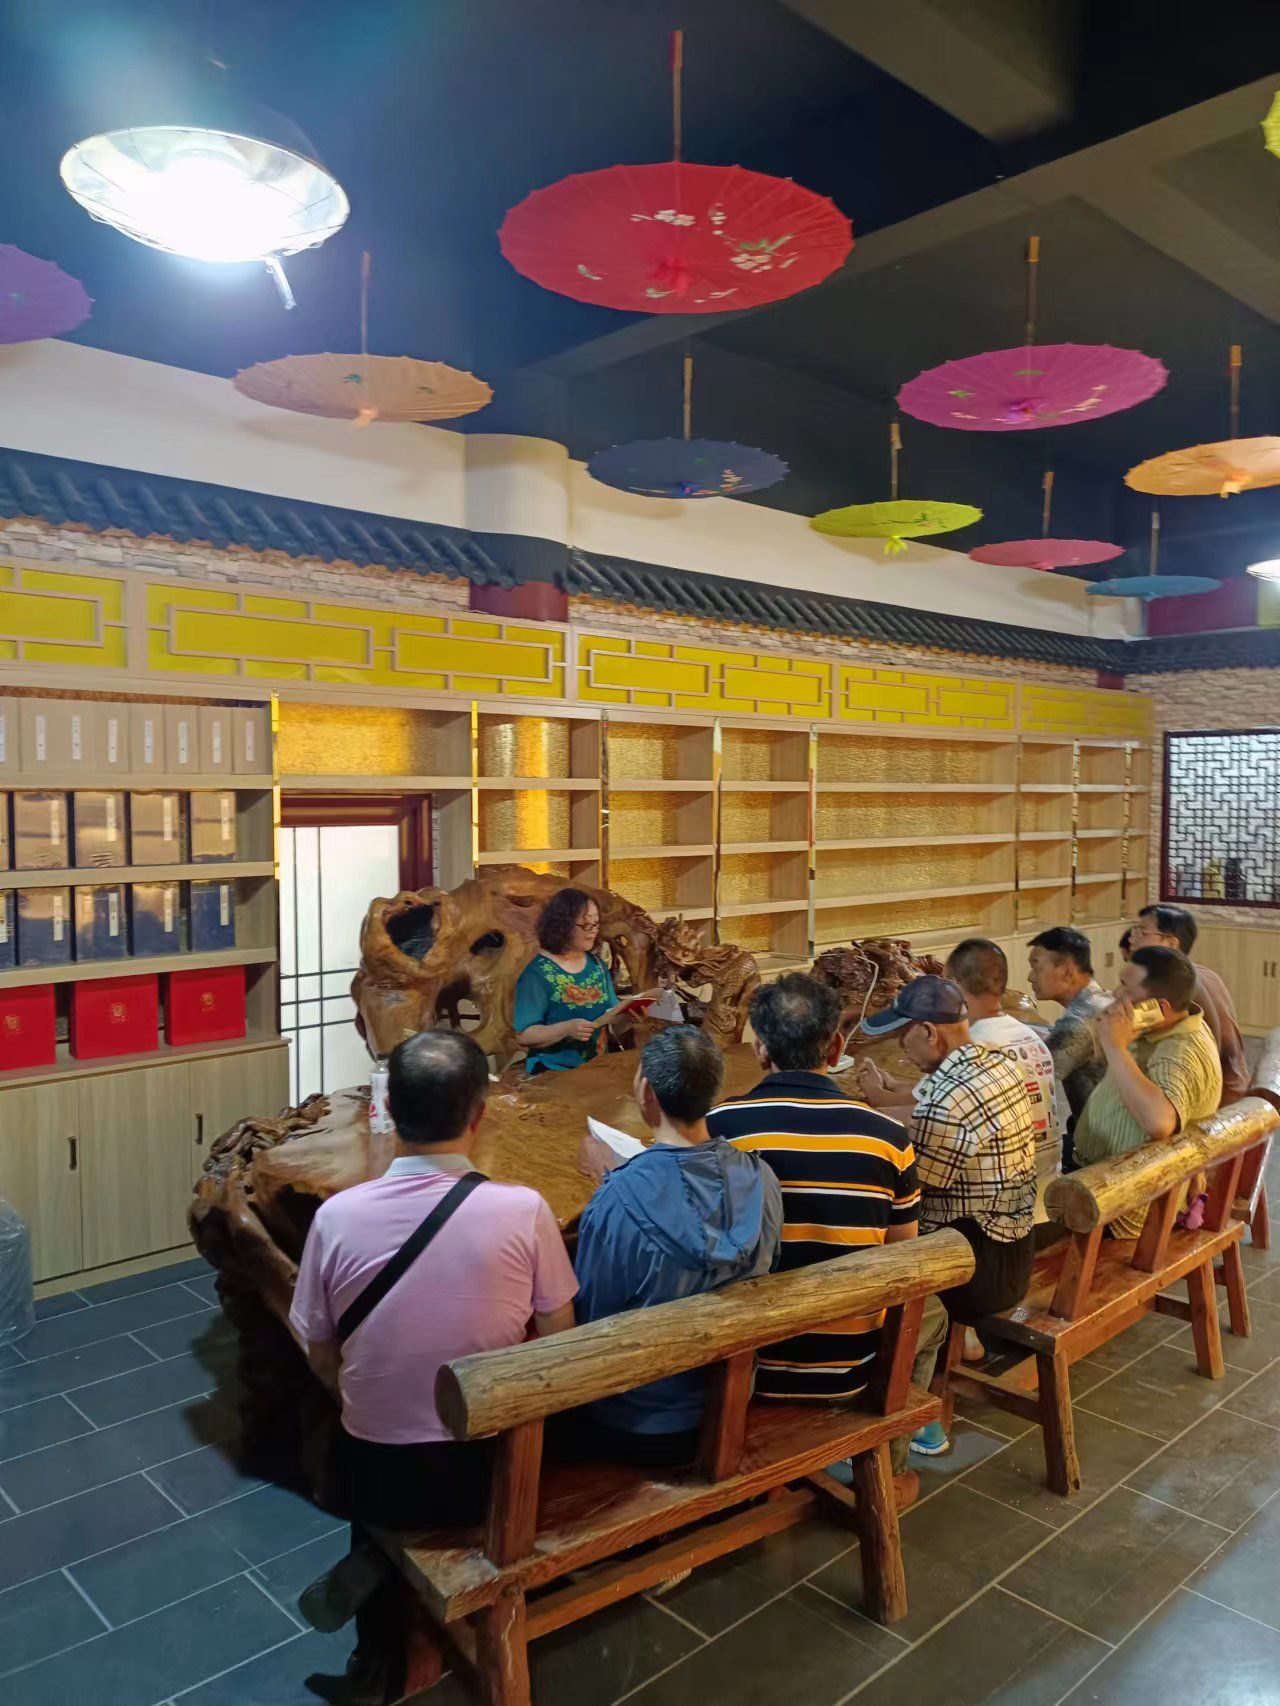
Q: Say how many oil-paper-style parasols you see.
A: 10